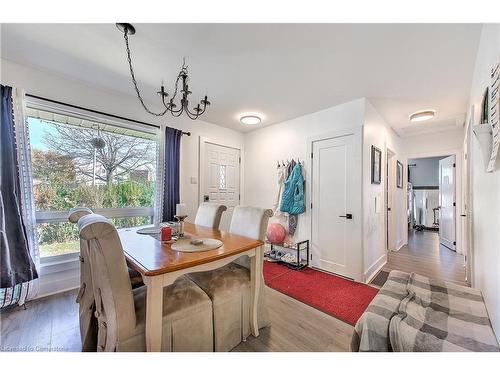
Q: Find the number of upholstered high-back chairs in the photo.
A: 4